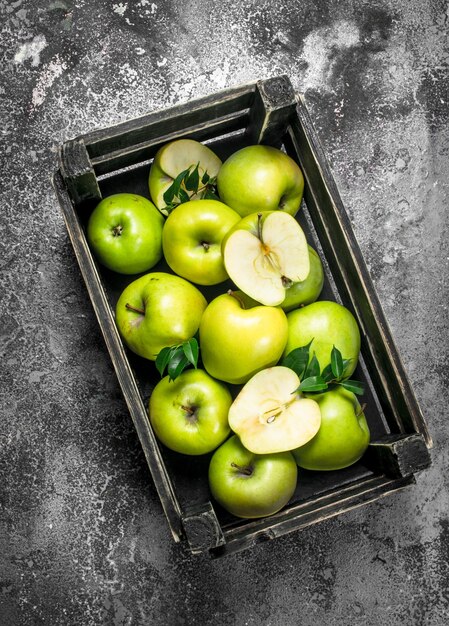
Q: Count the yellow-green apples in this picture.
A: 13